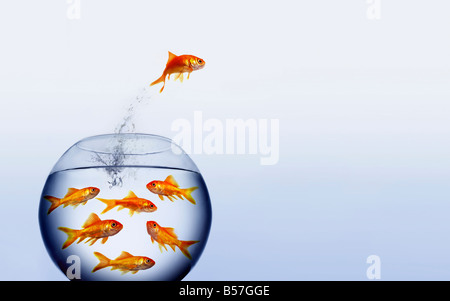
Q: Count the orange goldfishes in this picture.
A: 7